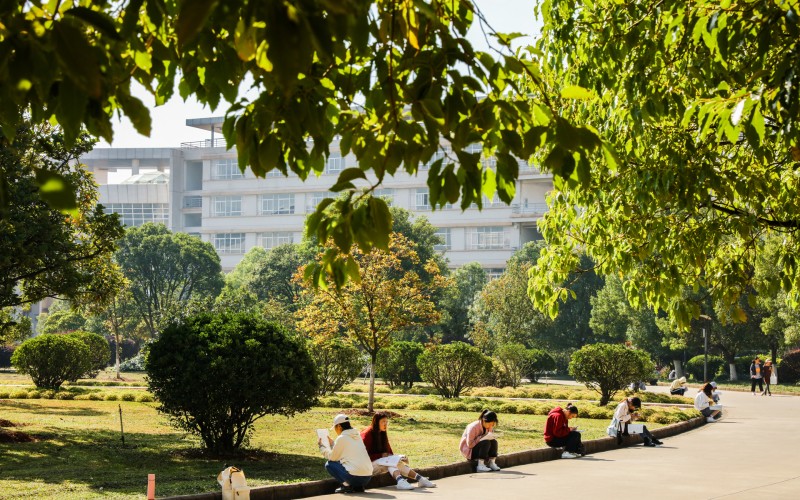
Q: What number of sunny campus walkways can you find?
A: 1